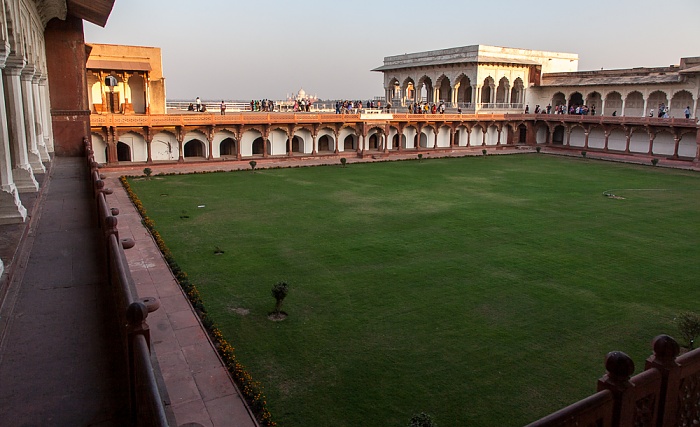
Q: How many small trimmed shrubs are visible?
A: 11